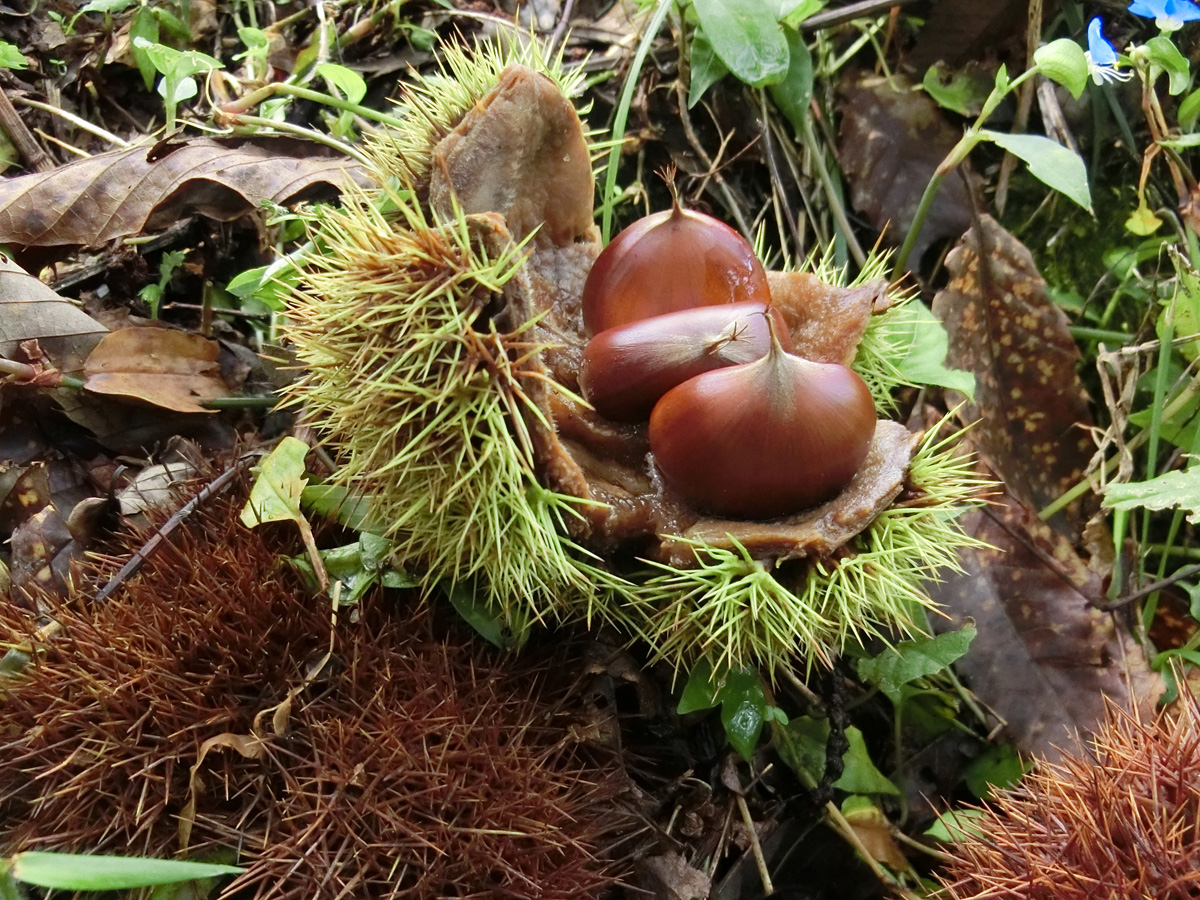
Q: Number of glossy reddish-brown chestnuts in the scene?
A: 3